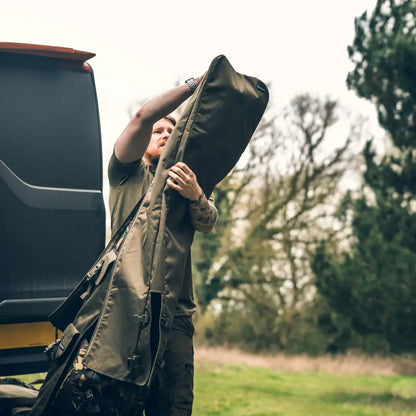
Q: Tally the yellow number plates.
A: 1